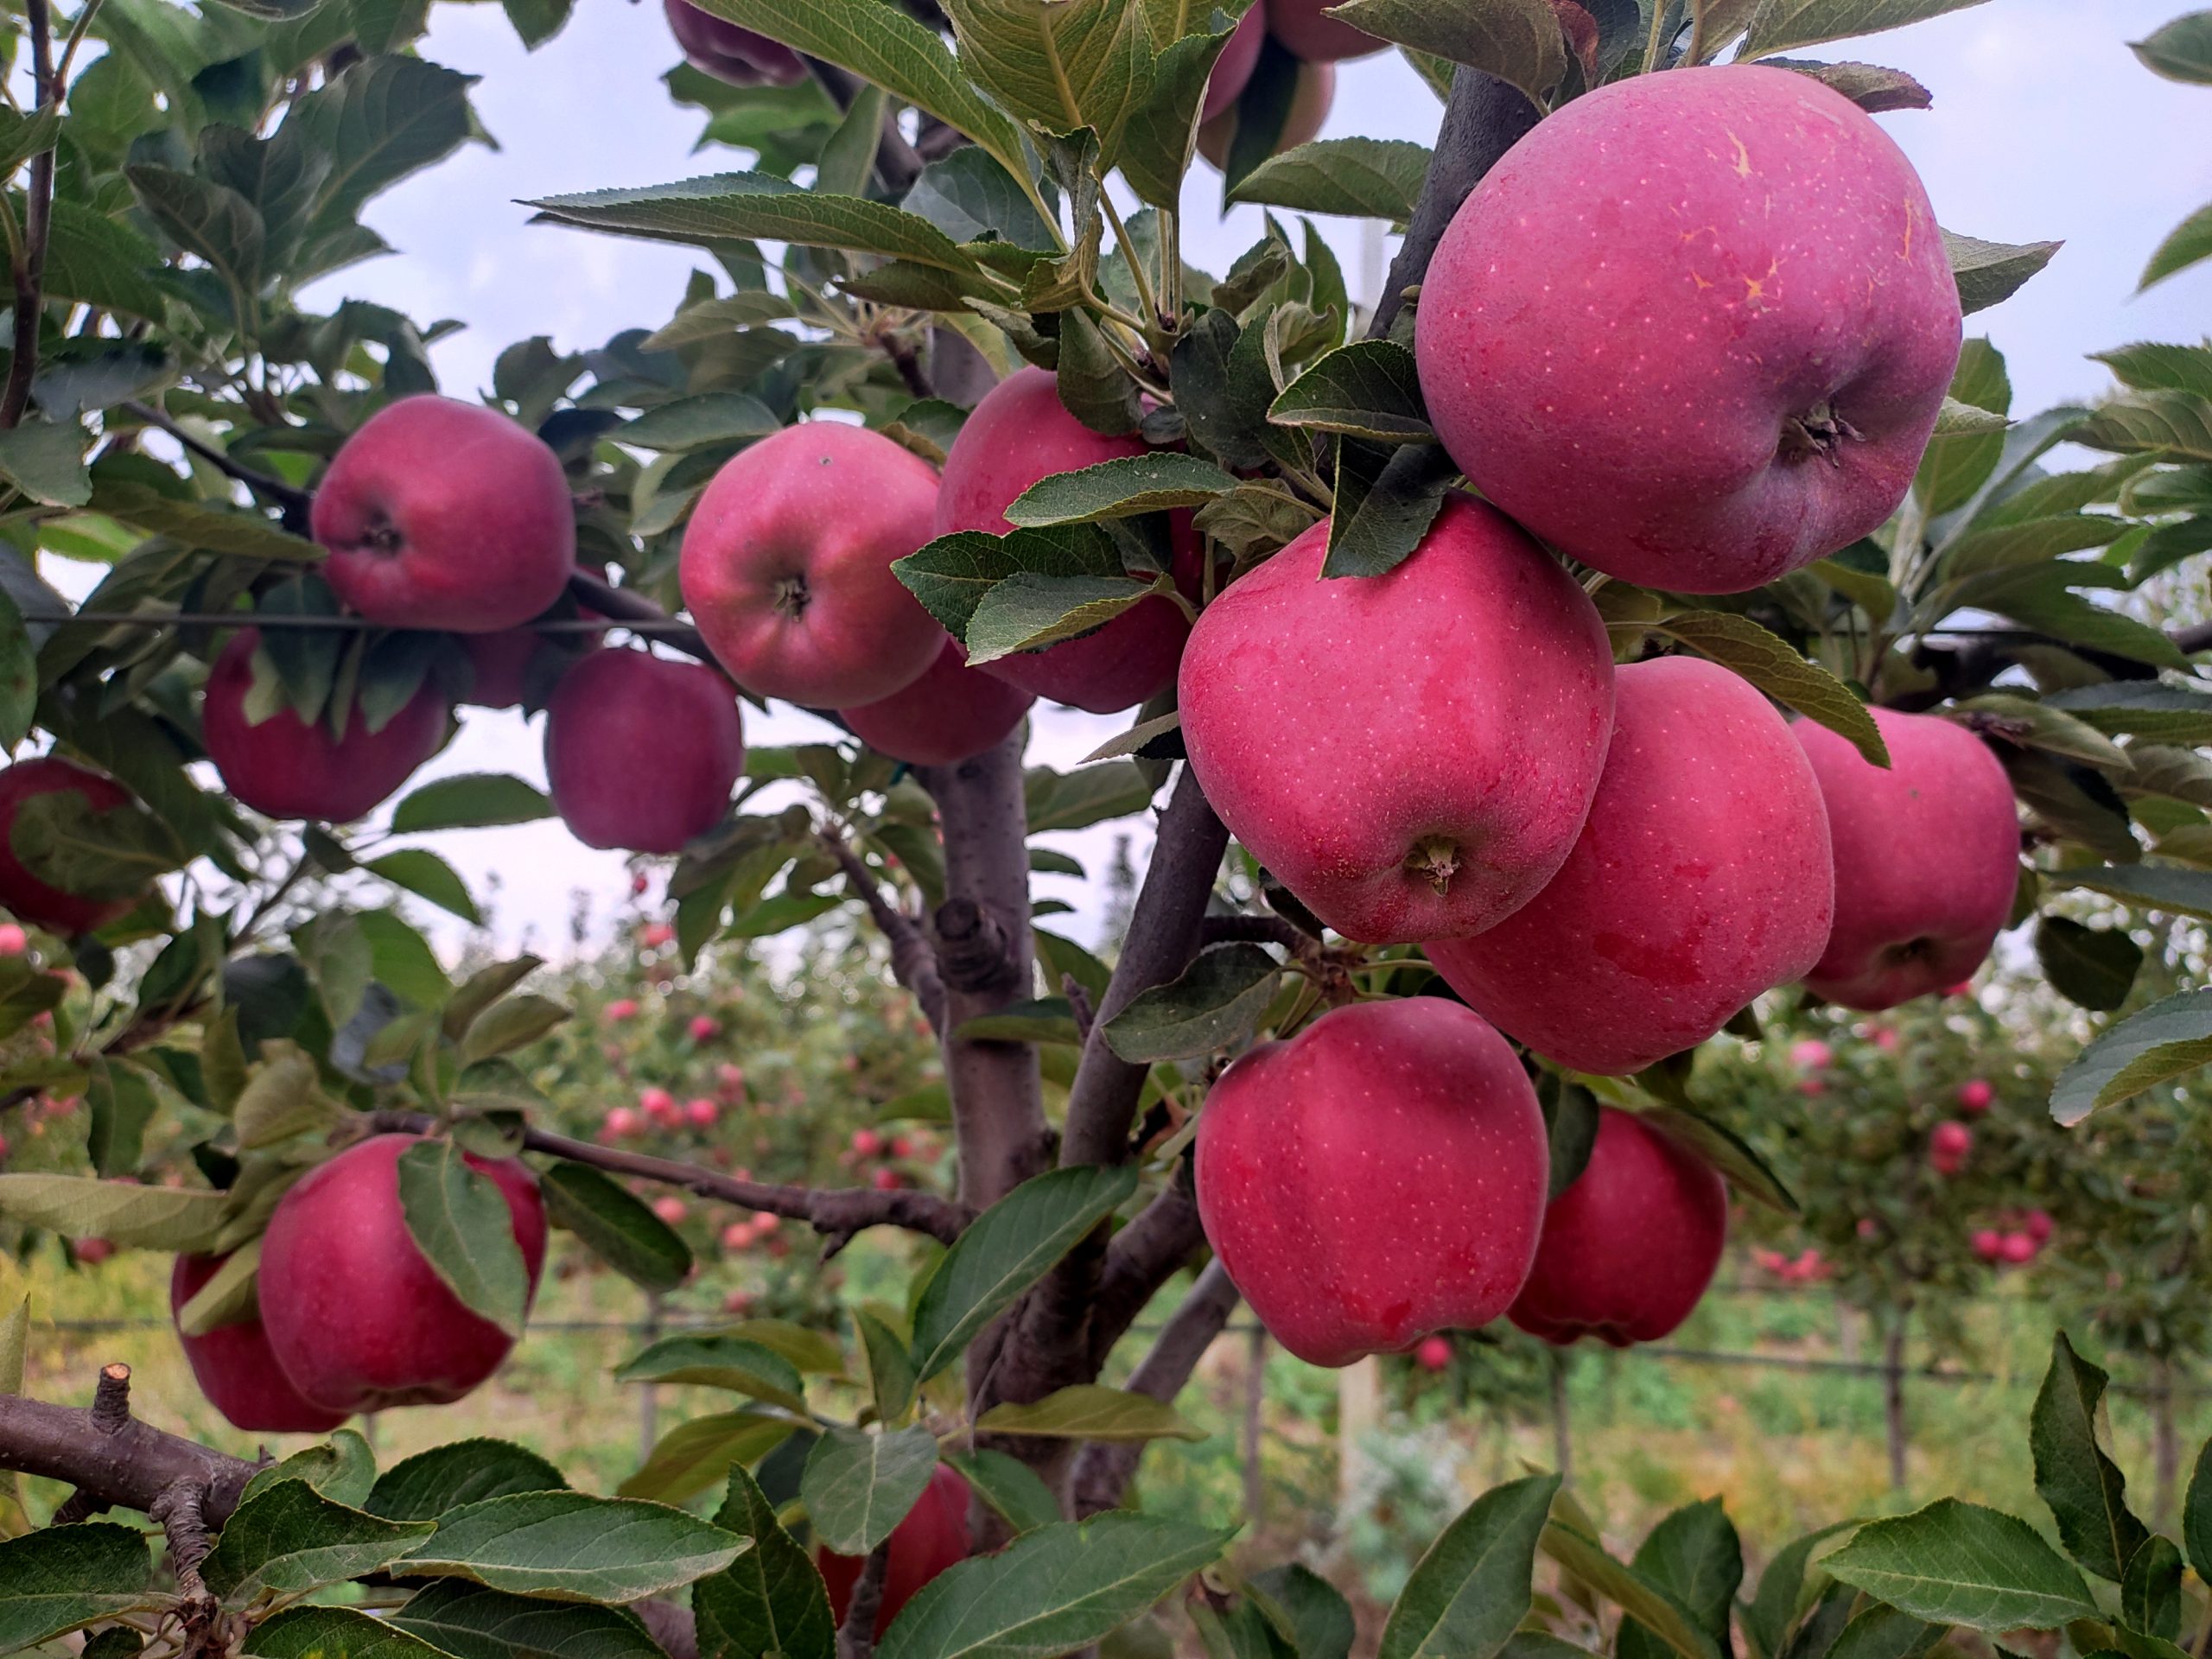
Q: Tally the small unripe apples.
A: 0